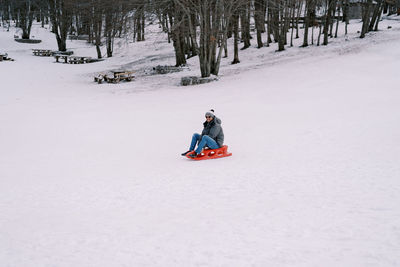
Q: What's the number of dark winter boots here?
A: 2